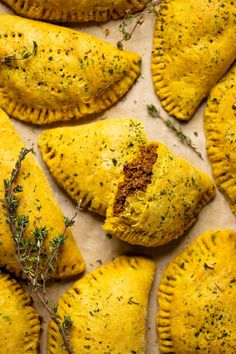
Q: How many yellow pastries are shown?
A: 9